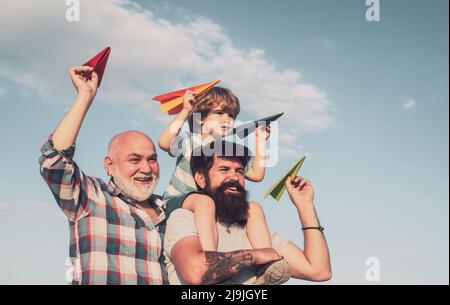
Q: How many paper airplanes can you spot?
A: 4